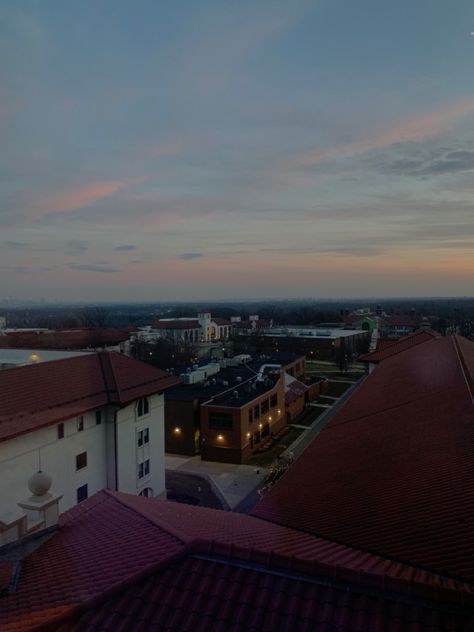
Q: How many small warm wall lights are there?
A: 6